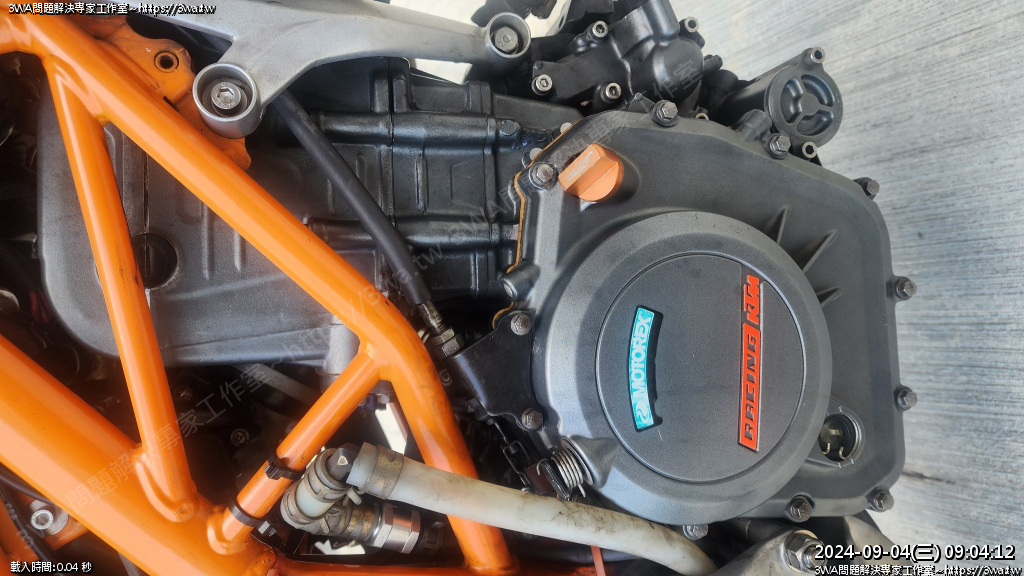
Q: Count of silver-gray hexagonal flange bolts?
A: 11